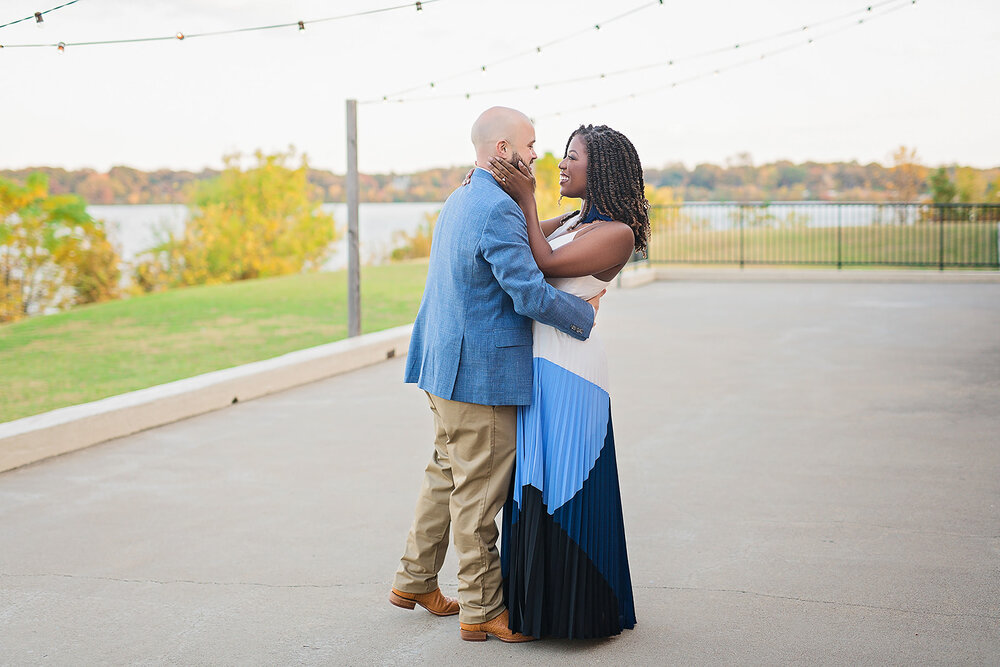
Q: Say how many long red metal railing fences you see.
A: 0